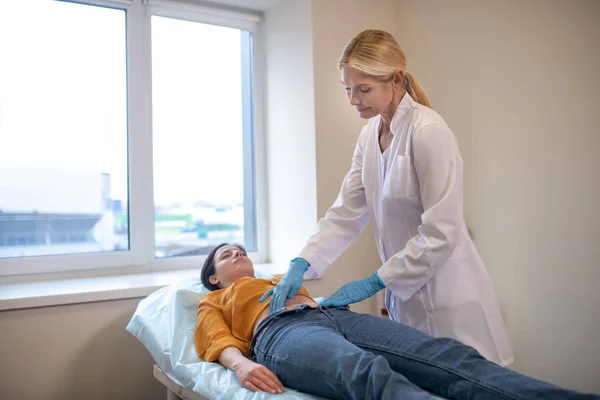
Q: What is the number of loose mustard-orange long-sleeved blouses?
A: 1